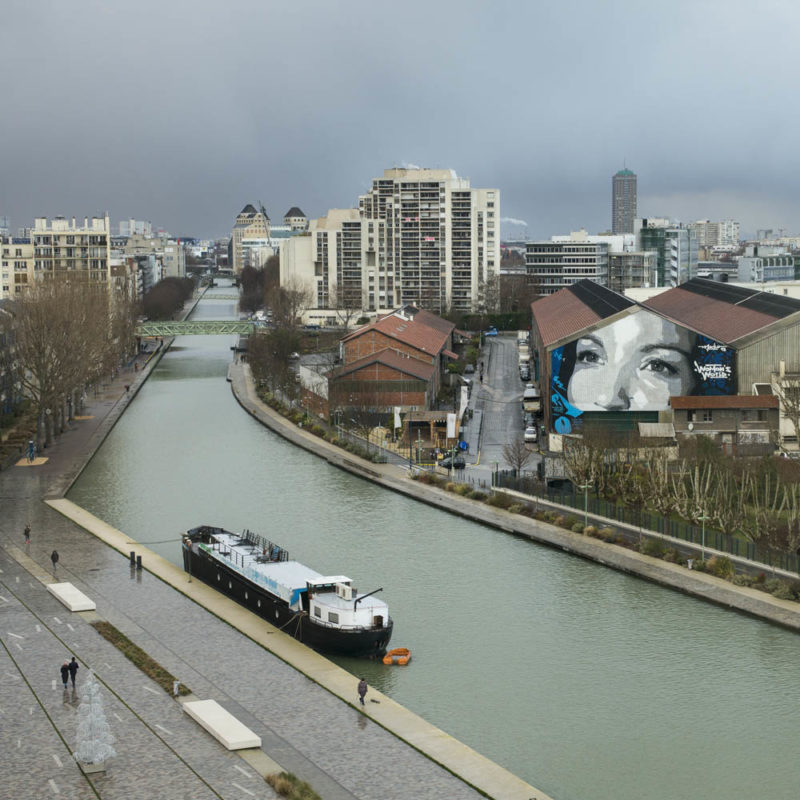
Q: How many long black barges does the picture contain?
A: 1